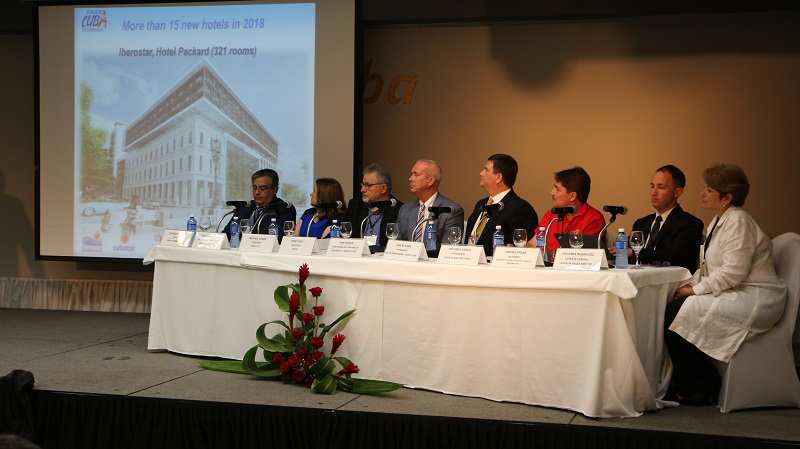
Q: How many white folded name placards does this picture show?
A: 9